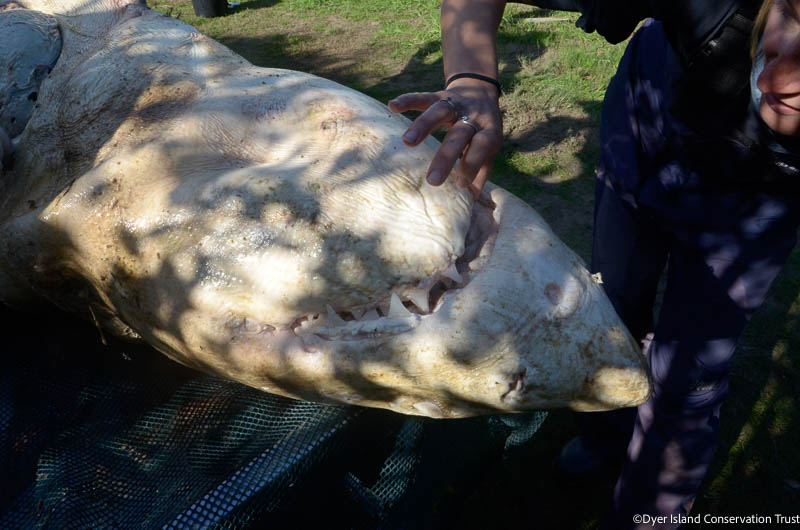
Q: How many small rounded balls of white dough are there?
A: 0